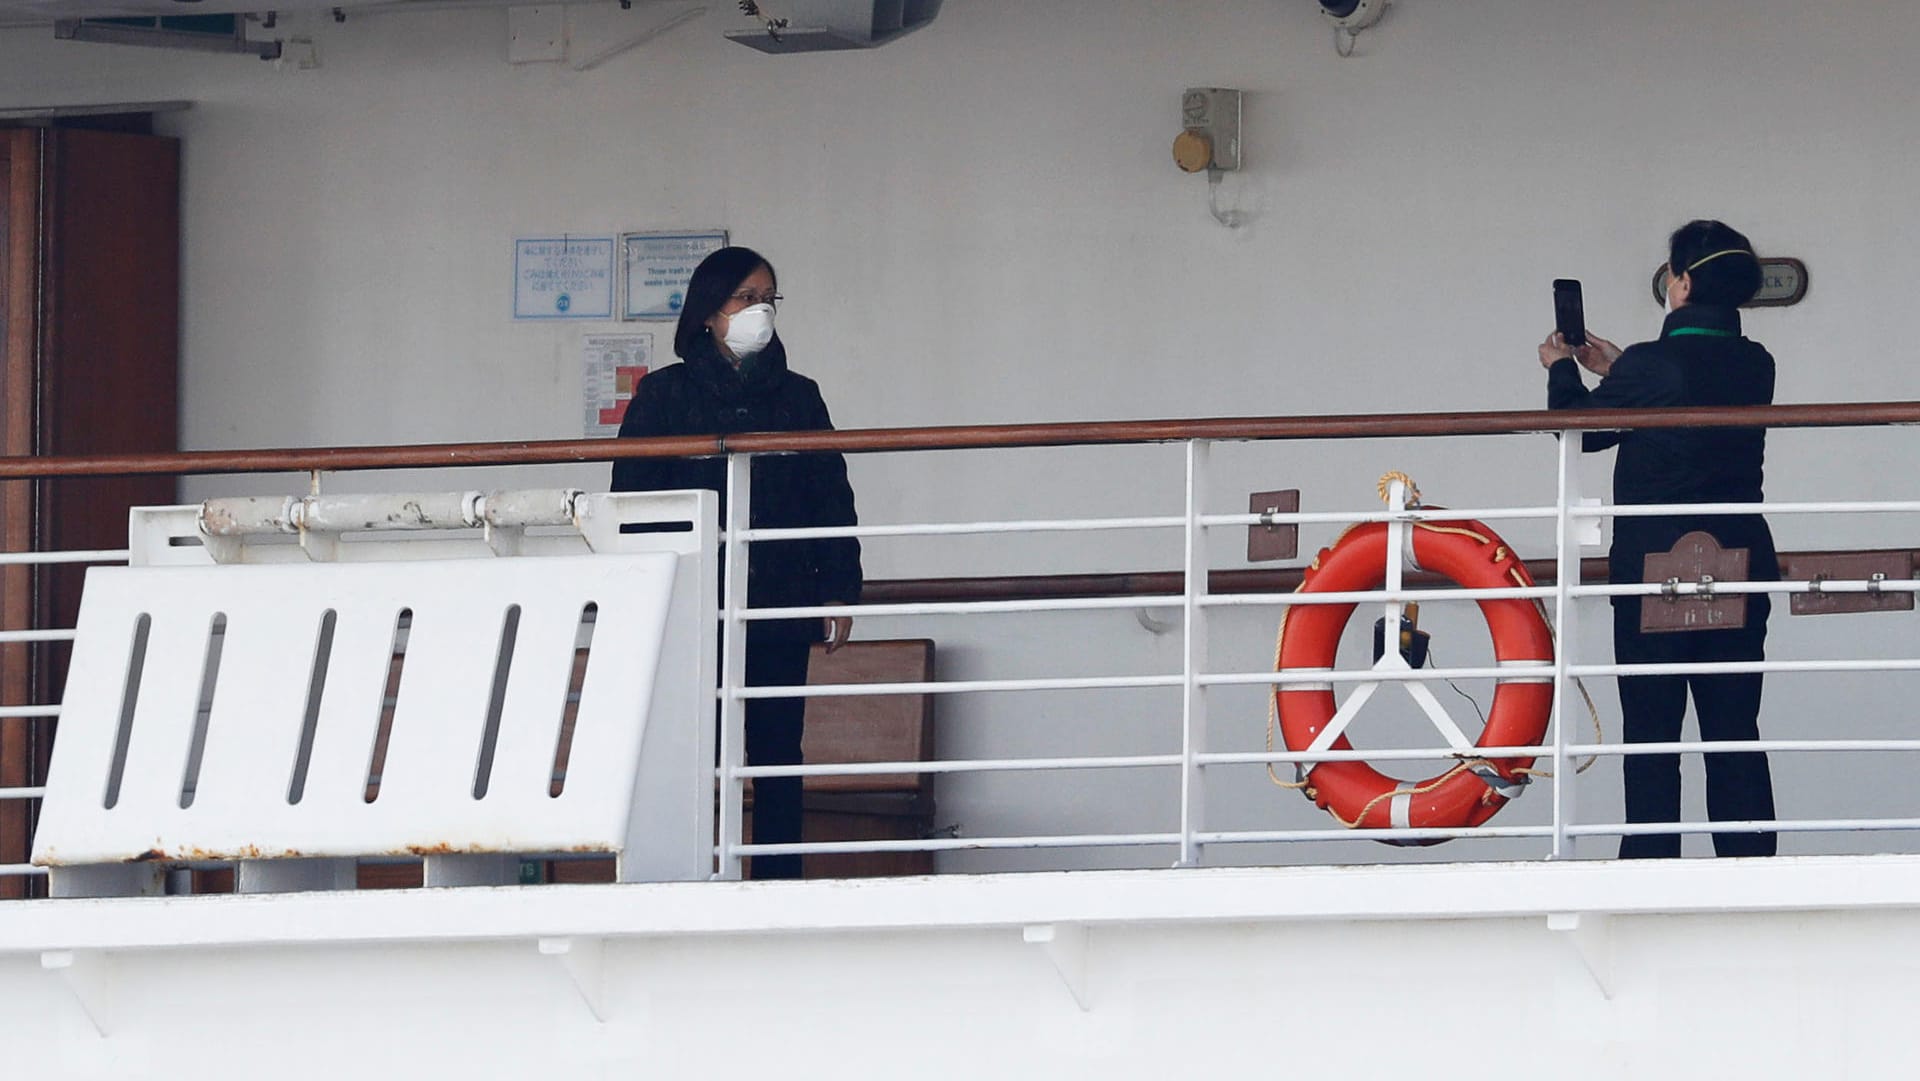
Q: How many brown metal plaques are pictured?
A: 3